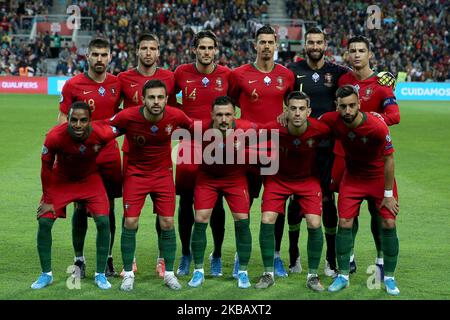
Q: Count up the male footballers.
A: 11